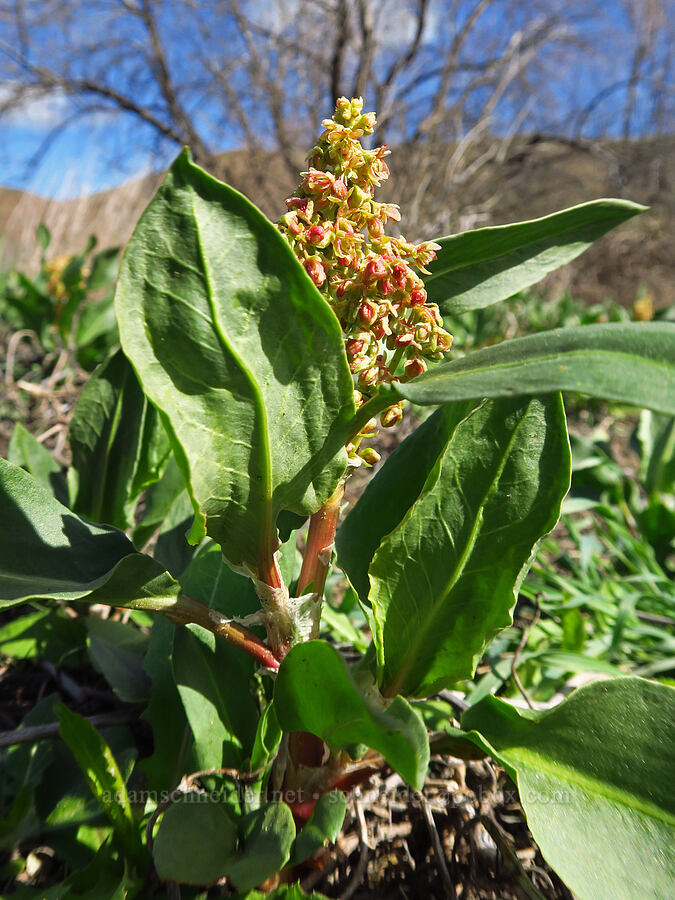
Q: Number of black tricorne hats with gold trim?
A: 0